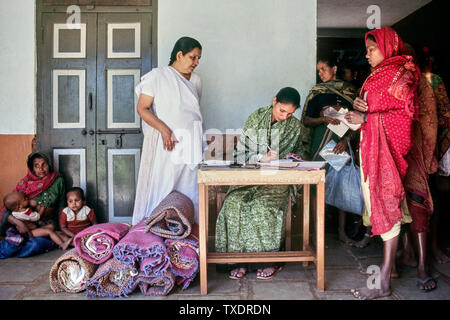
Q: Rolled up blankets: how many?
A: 7